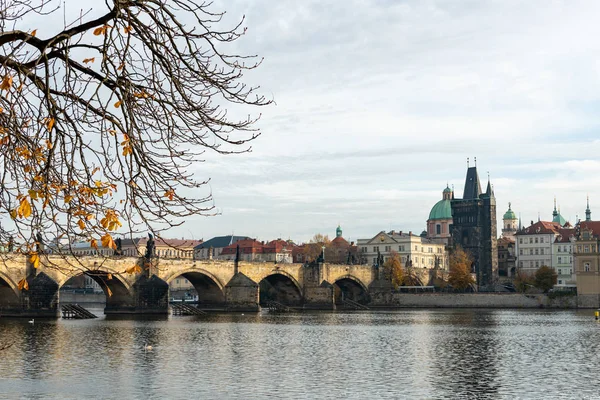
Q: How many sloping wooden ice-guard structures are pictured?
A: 4